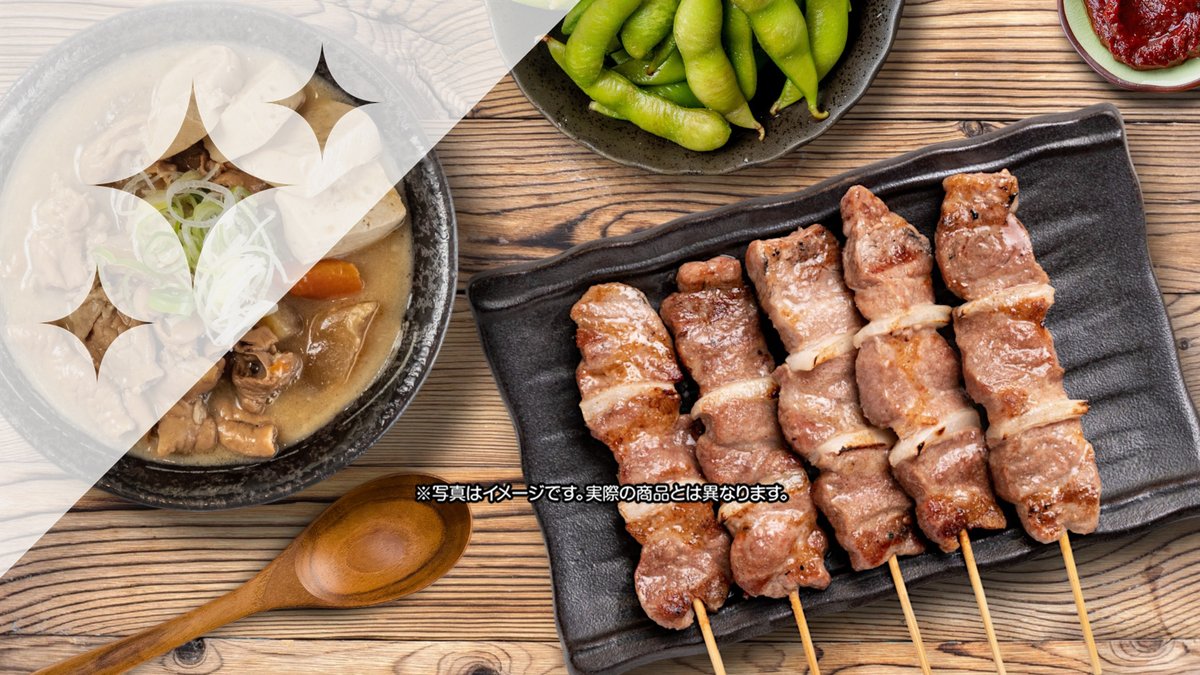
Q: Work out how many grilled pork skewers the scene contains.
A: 5